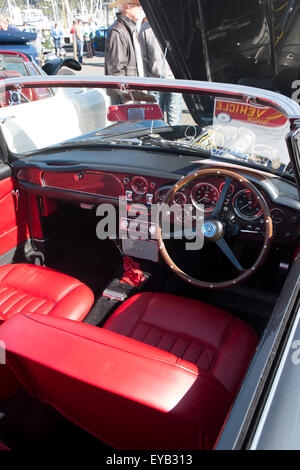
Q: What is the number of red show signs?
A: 1